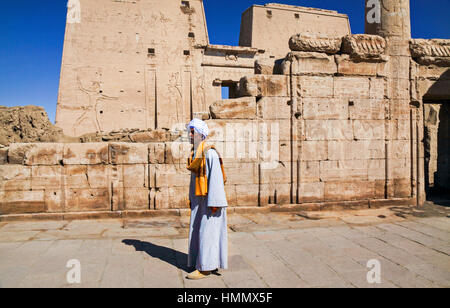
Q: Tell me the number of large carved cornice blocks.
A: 3